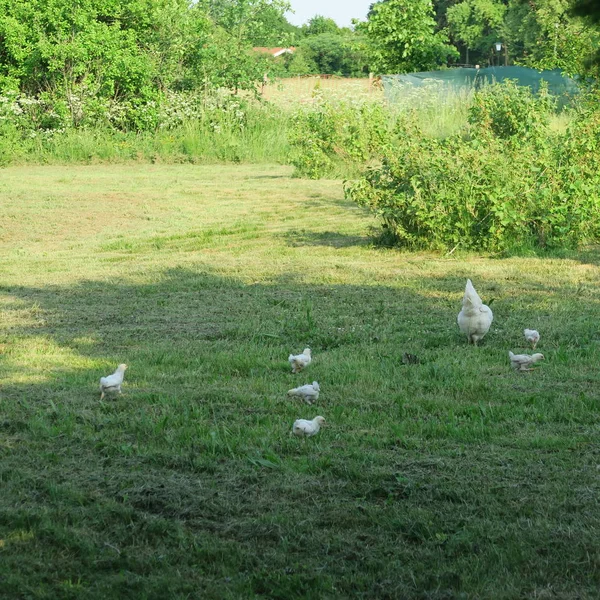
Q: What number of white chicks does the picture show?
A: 6